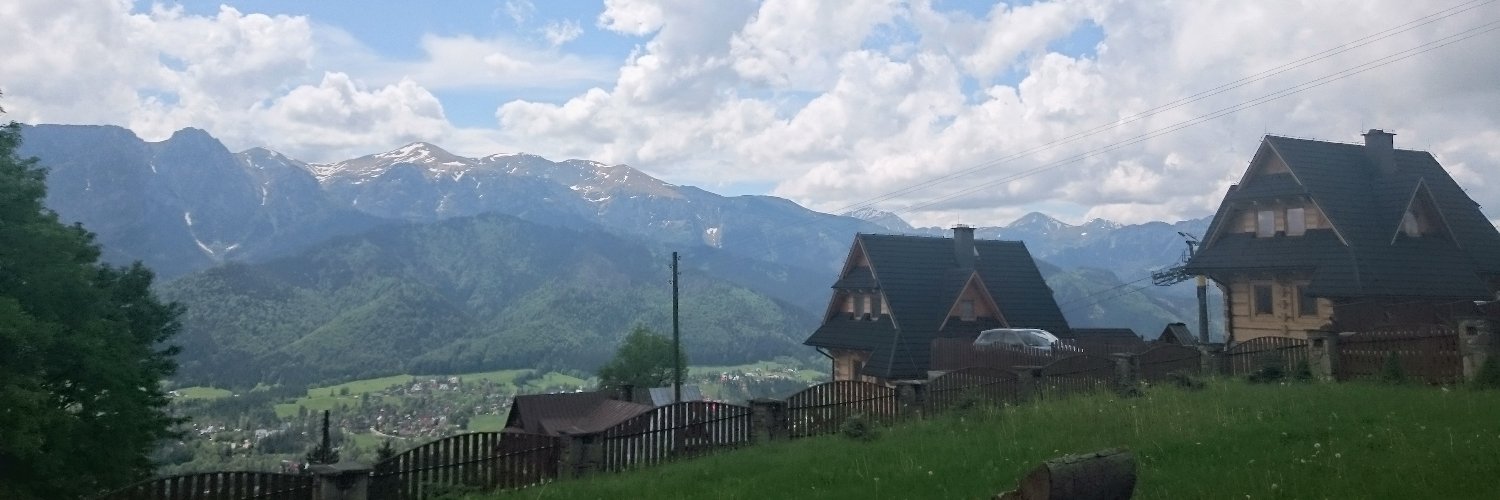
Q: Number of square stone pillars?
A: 9